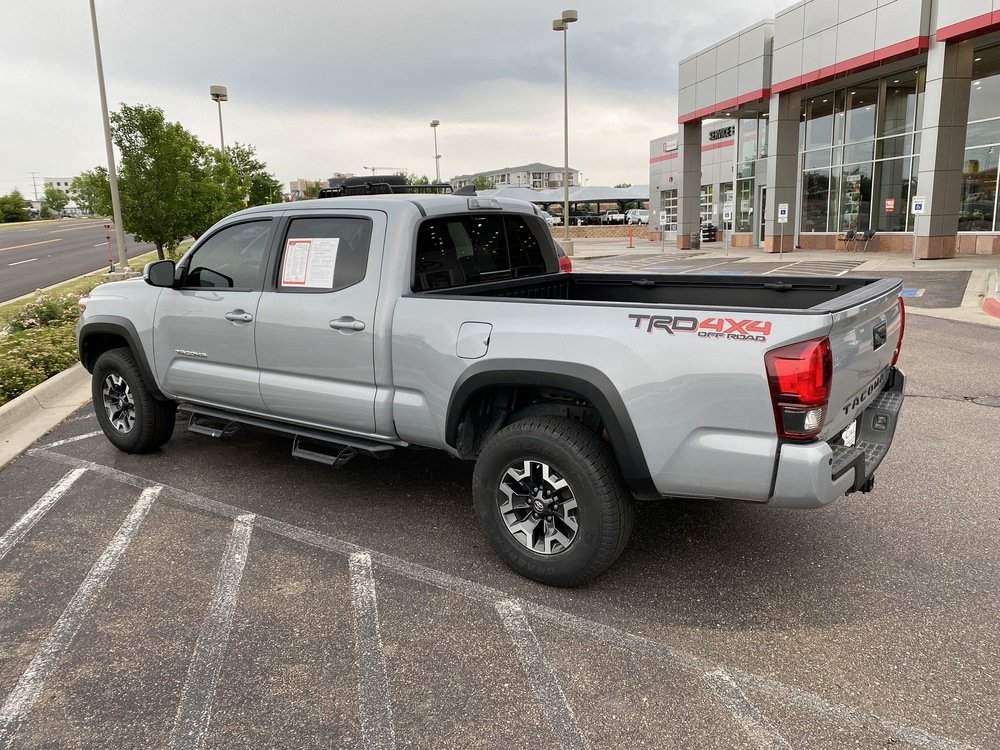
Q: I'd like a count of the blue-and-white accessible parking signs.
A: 4